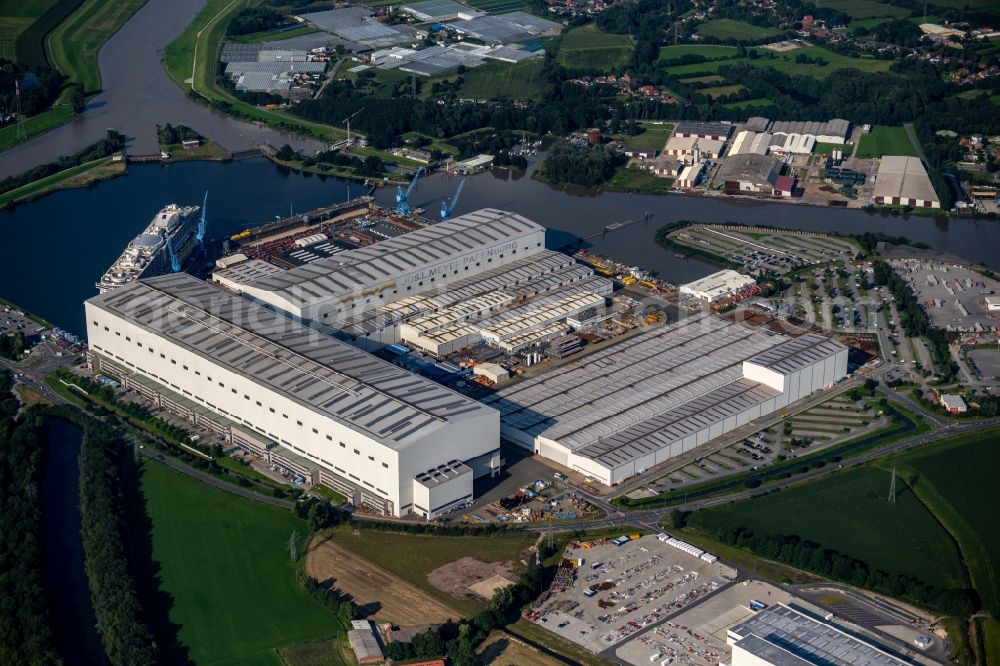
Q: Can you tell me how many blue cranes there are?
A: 4